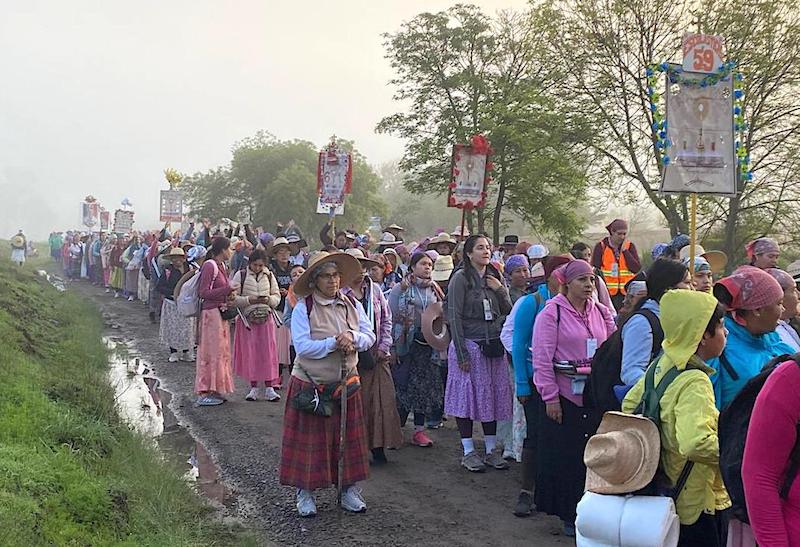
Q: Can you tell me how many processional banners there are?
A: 7